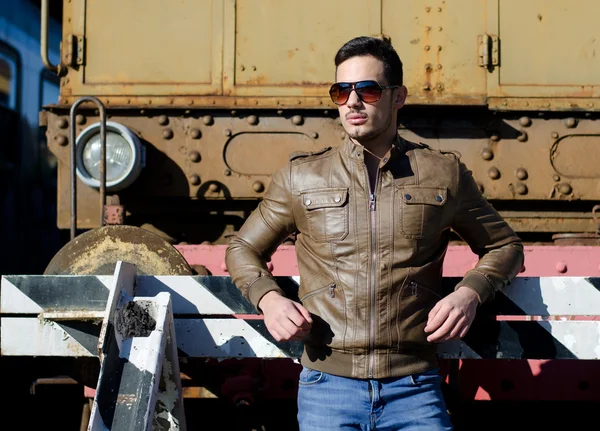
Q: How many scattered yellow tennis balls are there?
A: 0